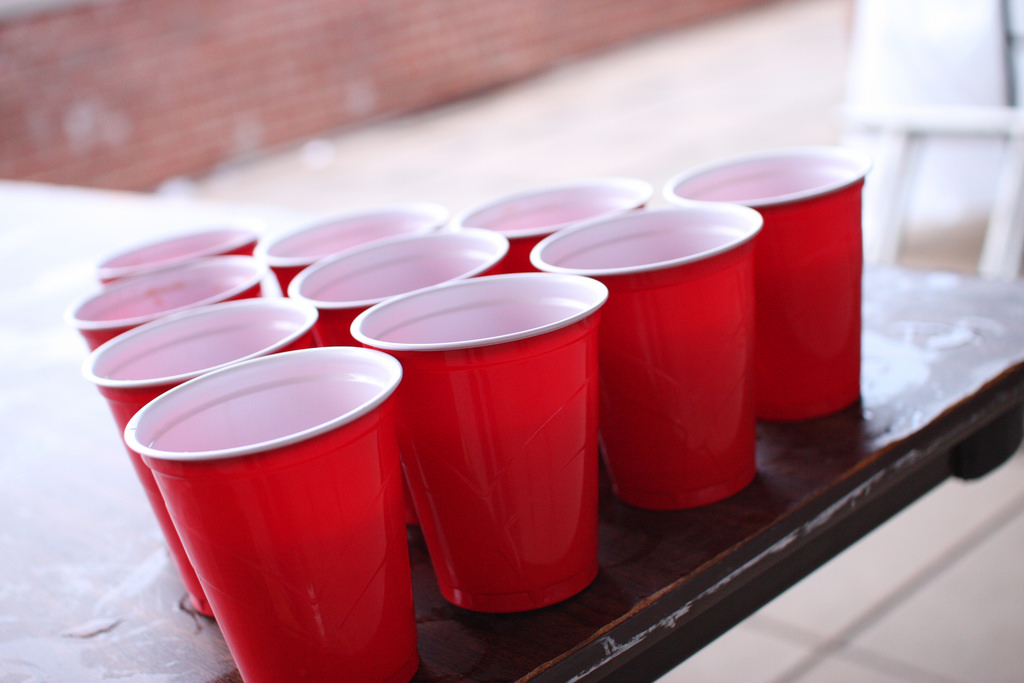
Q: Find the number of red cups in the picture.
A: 10